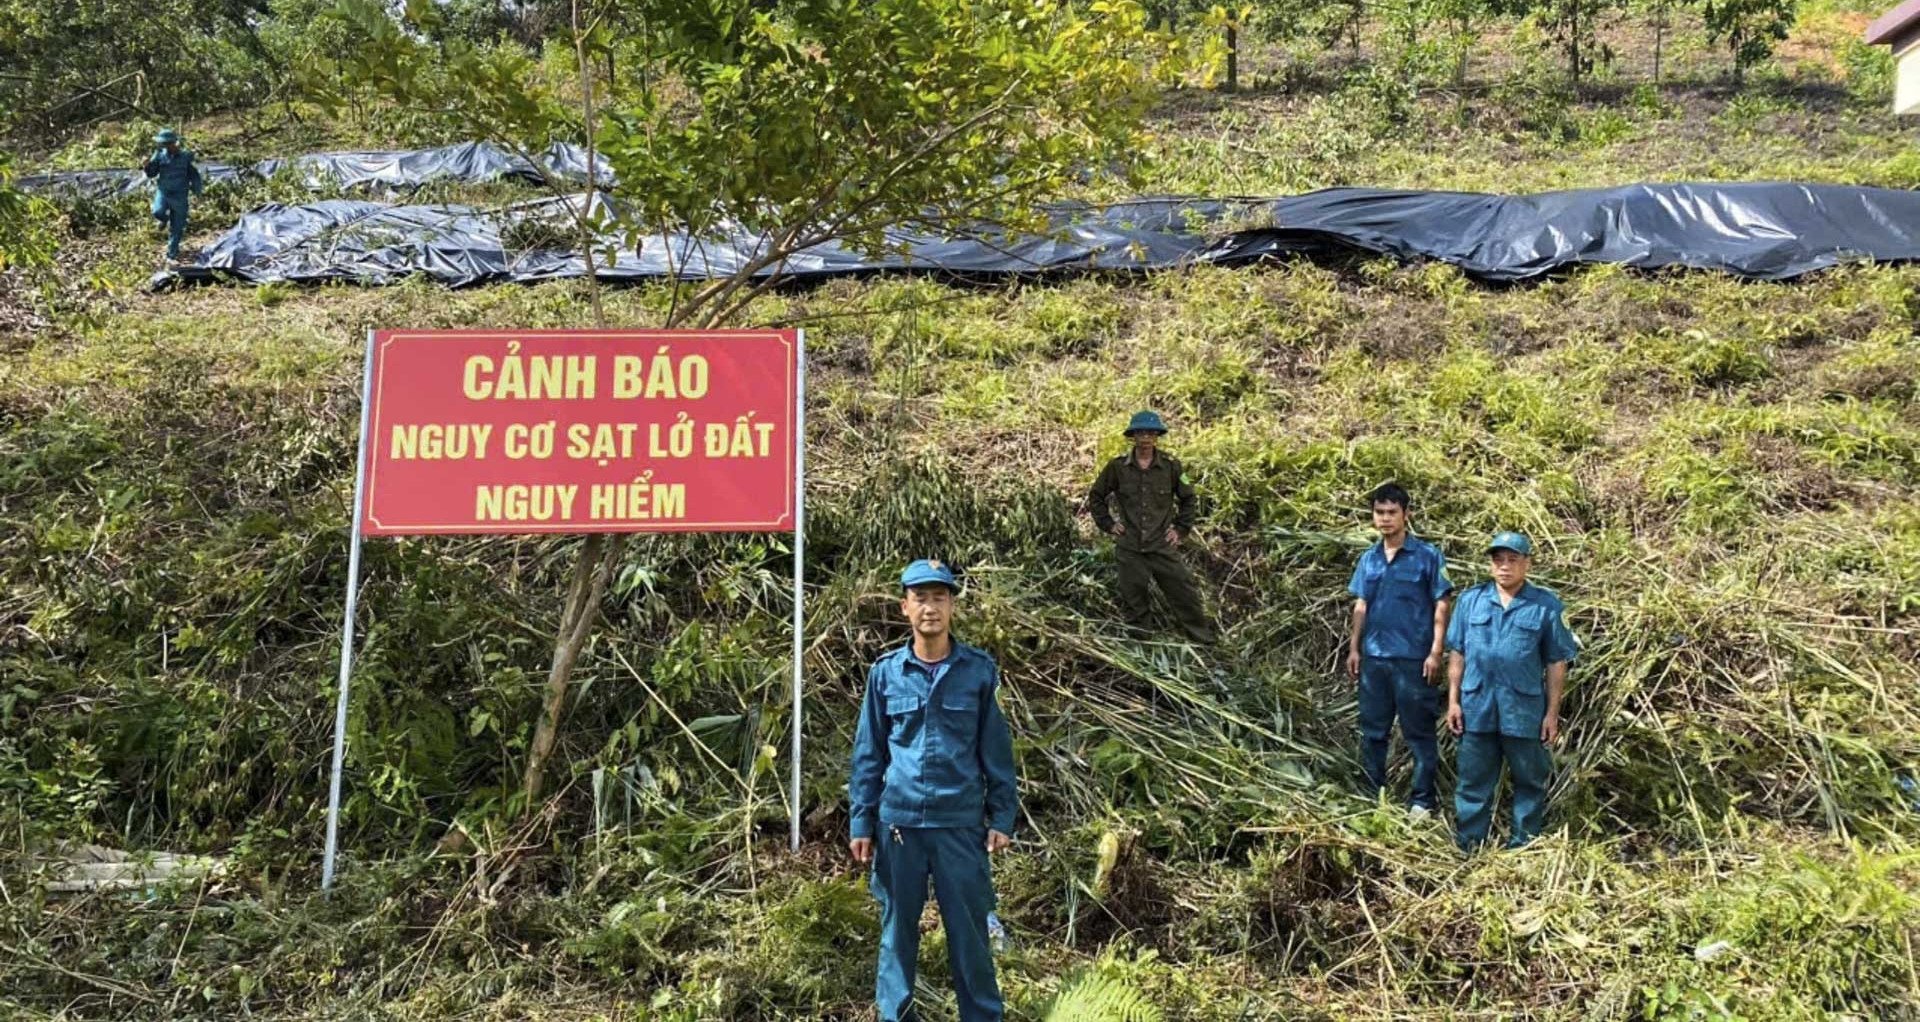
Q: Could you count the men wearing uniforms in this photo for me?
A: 5